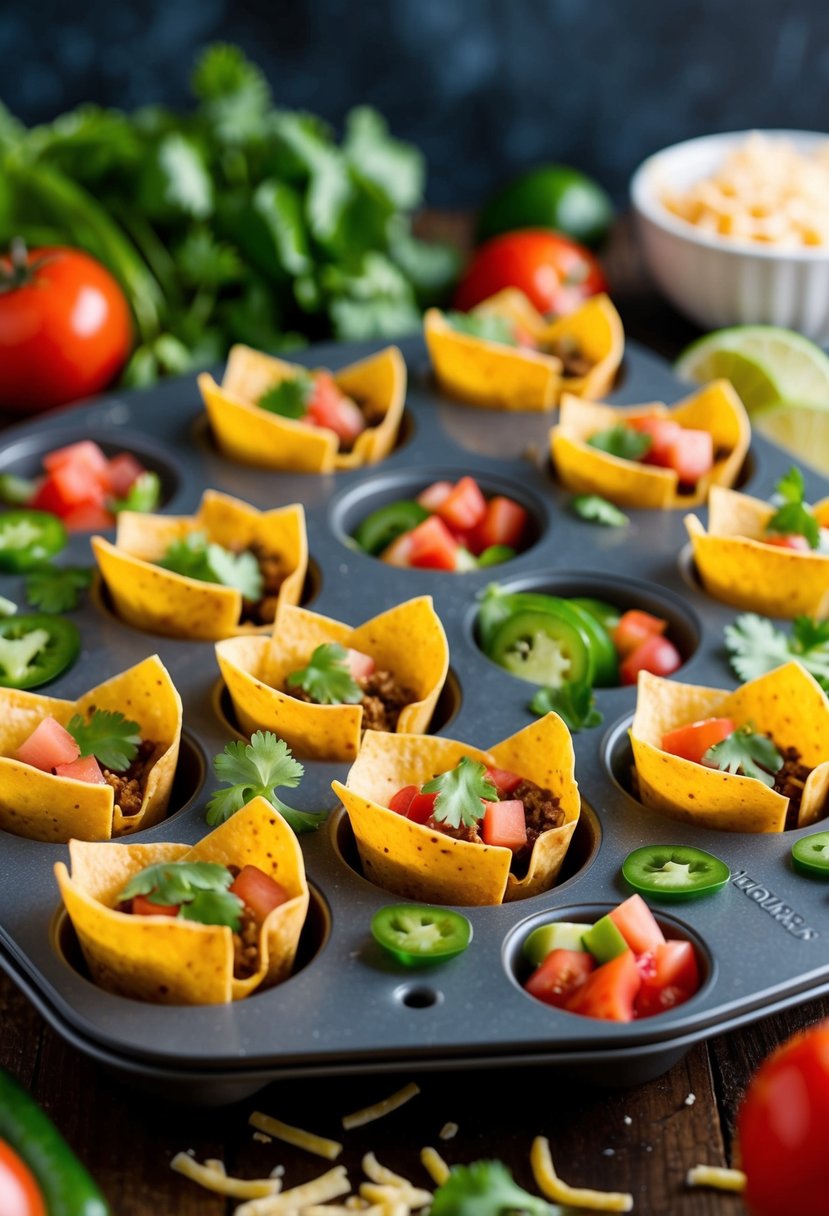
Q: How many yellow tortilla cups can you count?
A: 10